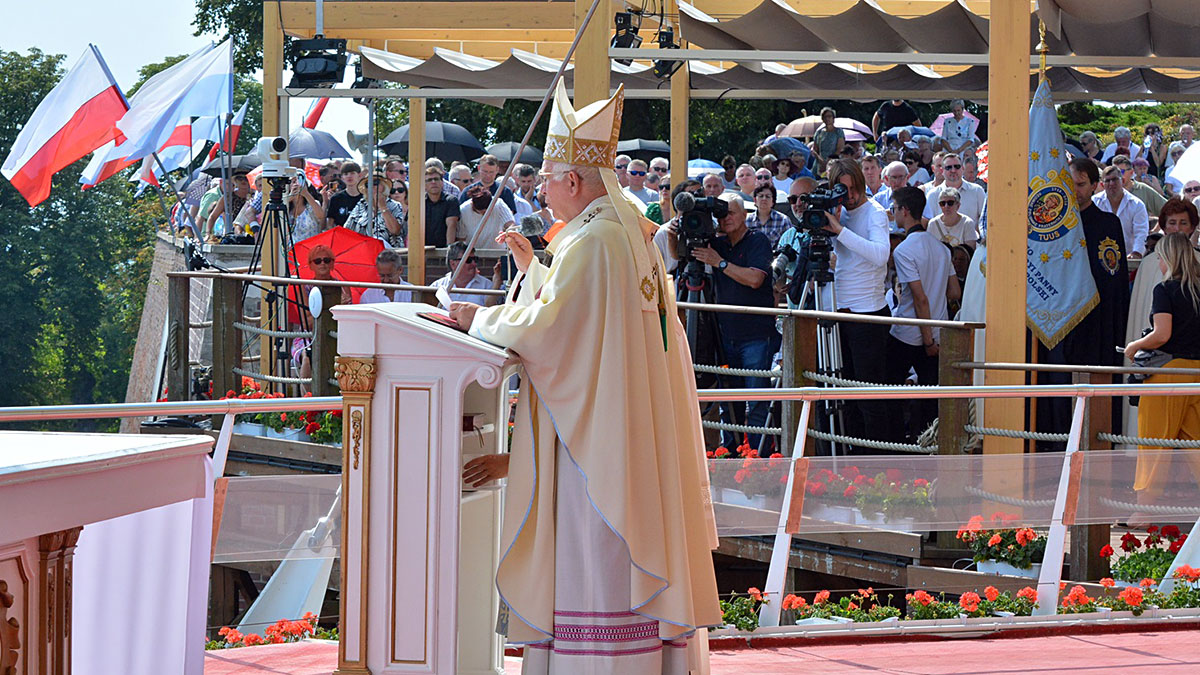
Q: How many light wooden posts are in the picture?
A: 5